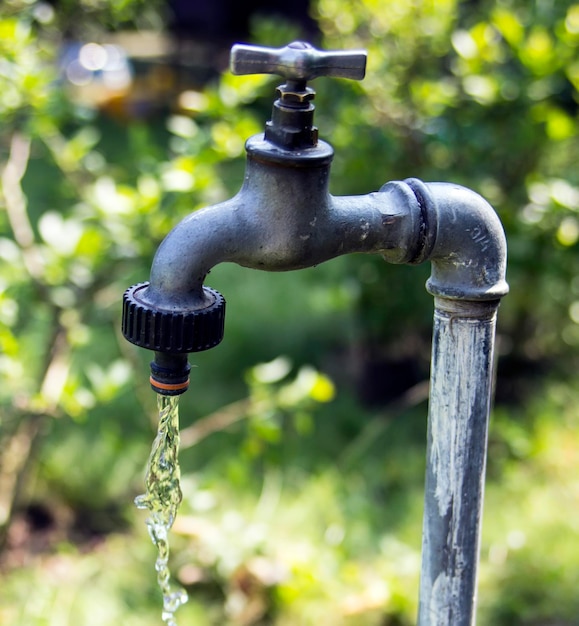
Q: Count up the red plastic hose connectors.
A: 0